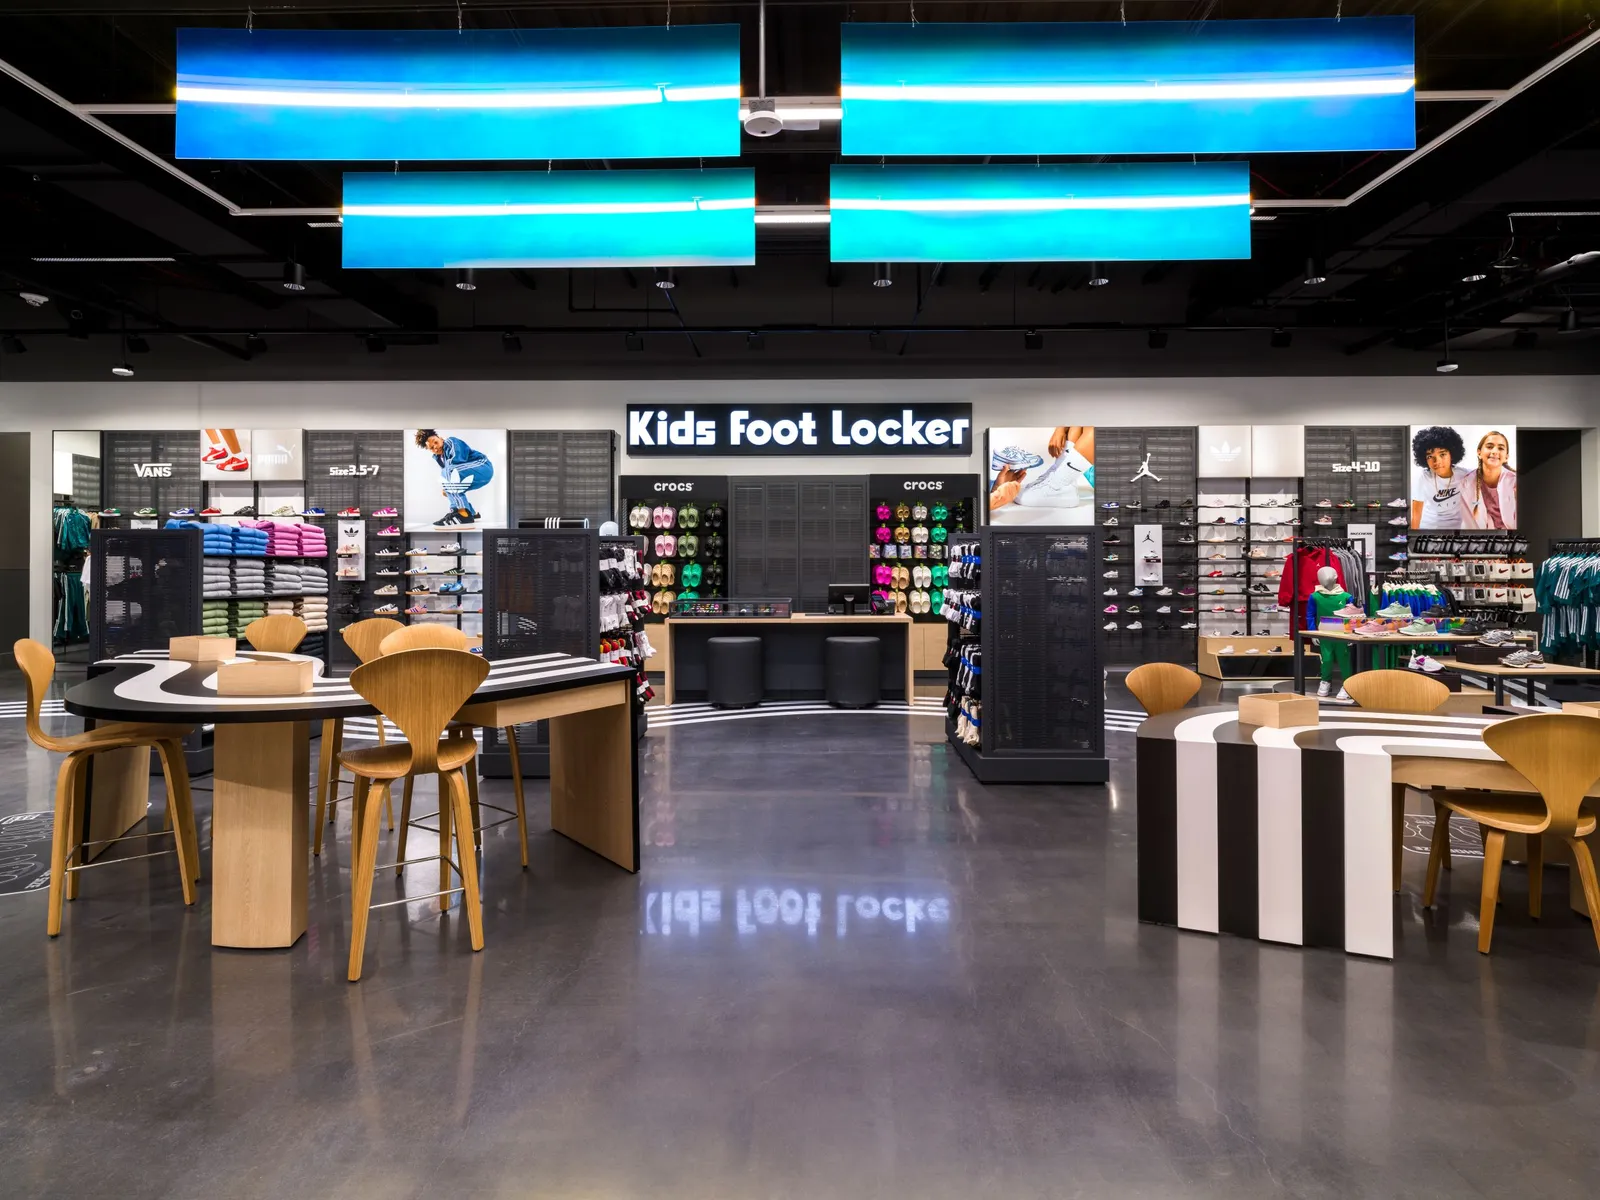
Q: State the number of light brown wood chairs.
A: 8